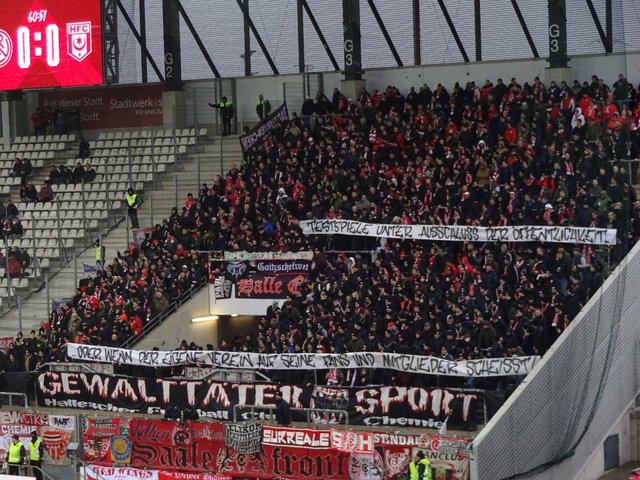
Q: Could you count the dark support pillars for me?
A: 3